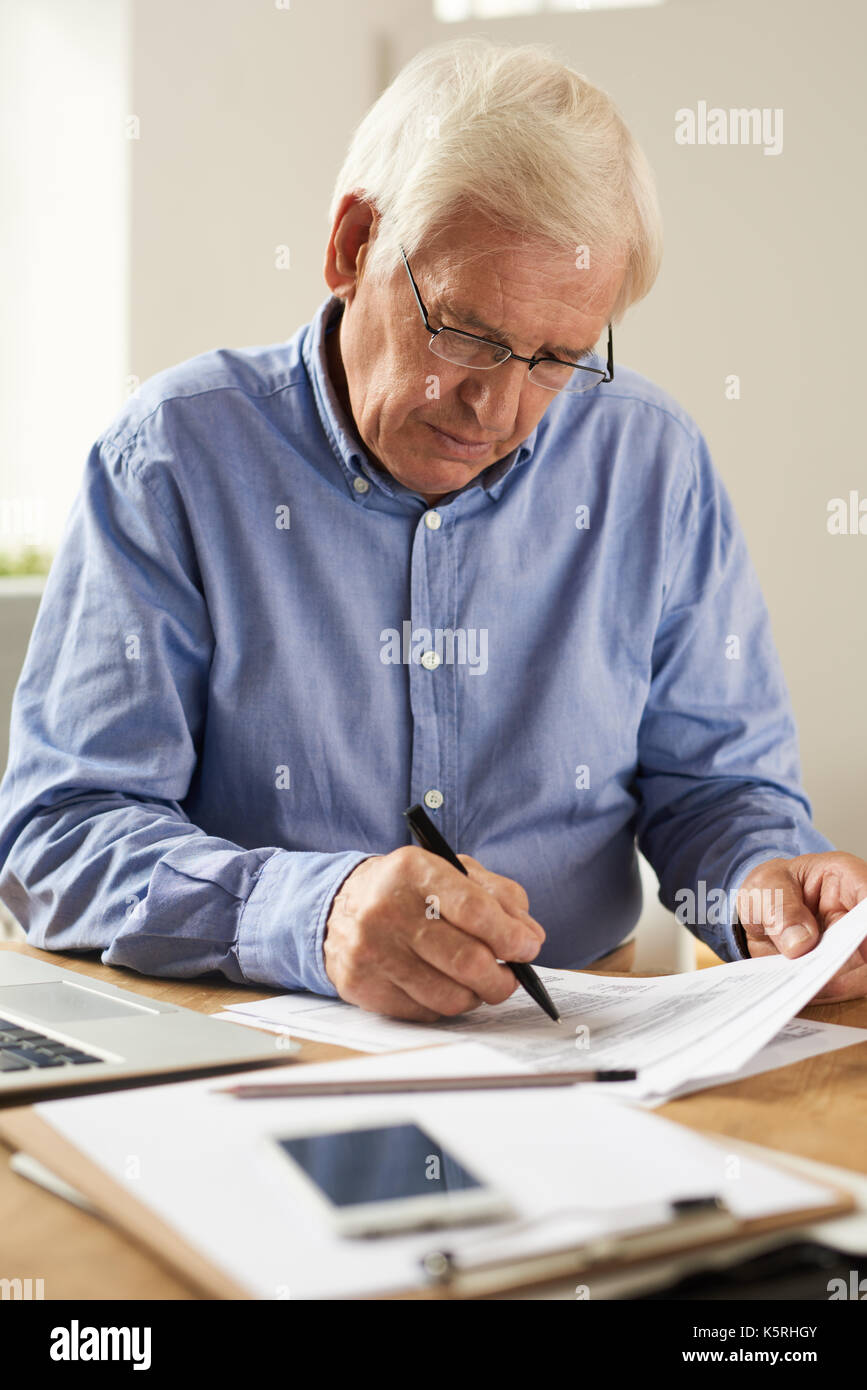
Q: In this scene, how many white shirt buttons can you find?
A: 4